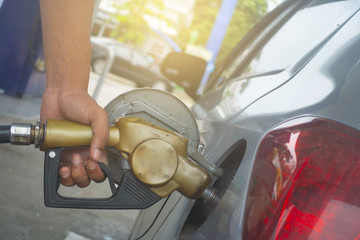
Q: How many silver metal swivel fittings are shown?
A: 1